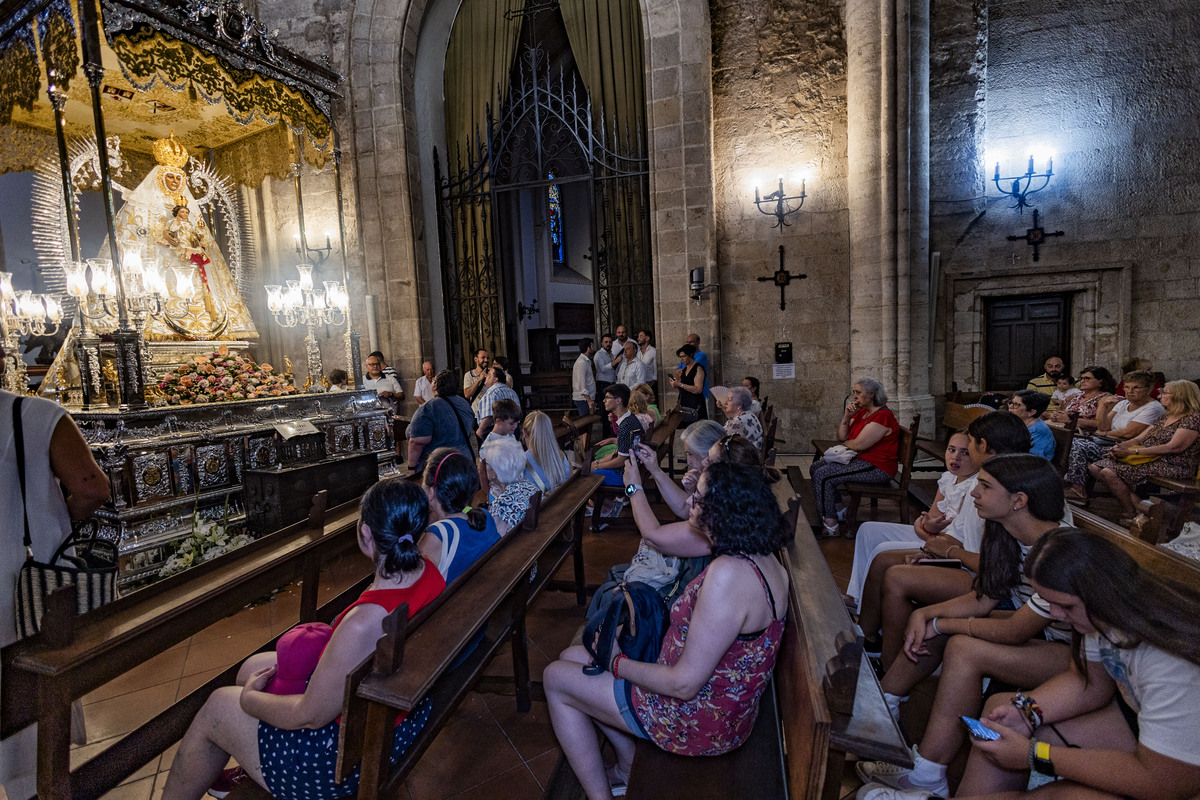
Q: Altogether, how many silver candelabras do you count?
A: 3